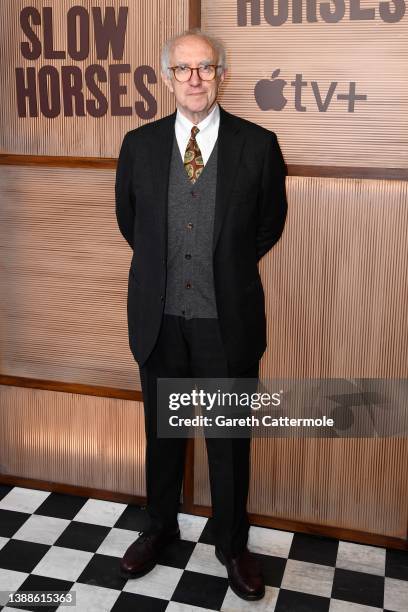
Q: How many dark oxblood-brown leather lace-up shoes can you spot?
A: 2